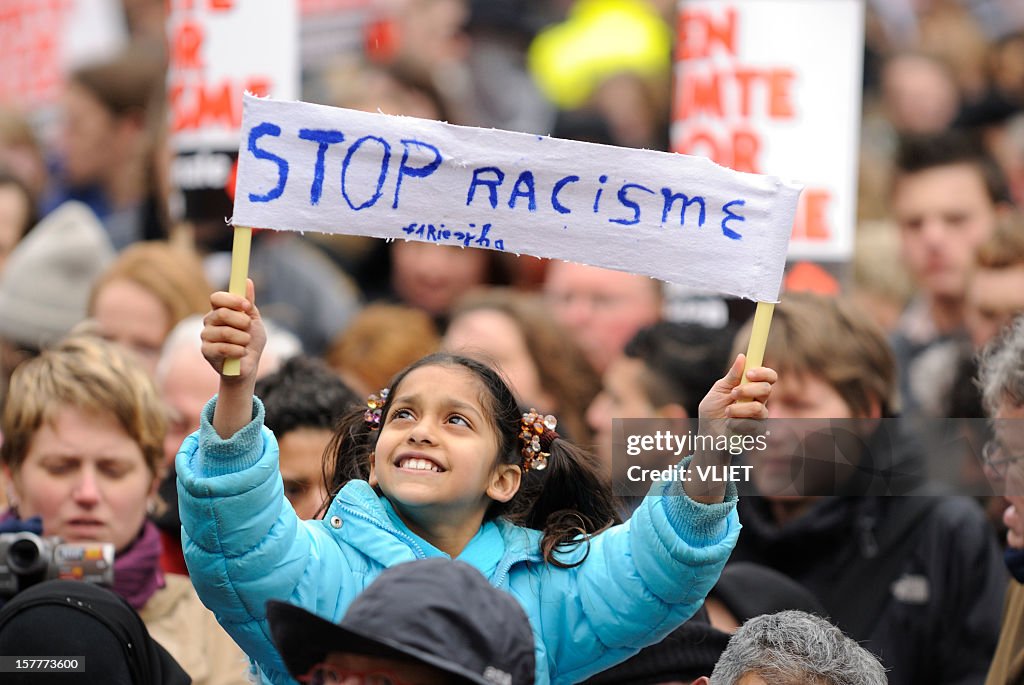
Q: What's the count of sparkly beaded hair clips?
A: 2